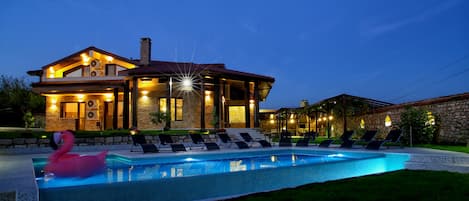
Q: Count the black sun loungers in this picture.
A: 10